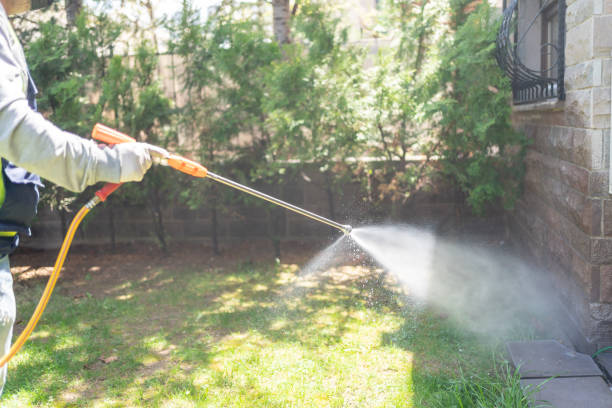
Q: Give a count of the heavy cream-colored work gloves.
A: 1